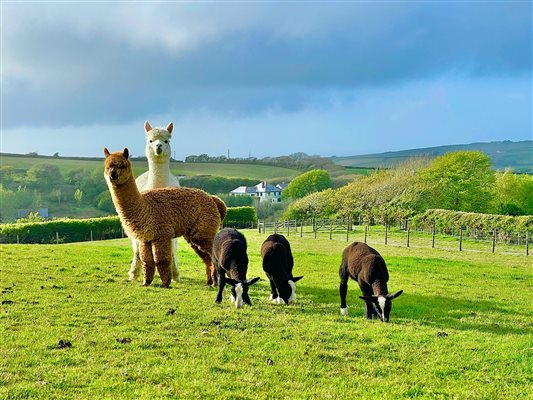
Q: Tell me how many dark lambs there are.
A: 3